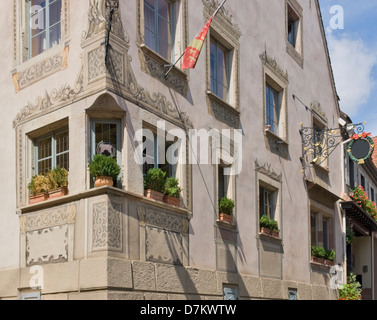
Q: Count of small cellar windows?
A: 3